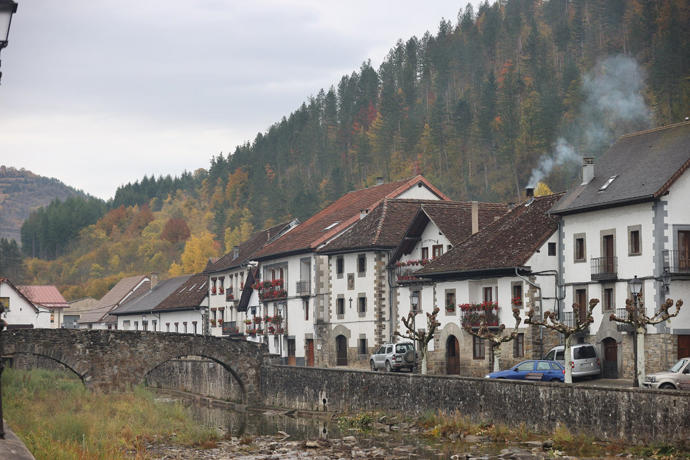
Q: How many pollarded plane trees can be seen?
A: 4